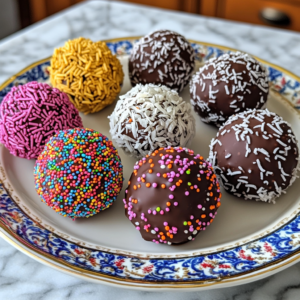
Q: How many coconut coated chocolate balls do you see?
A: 4